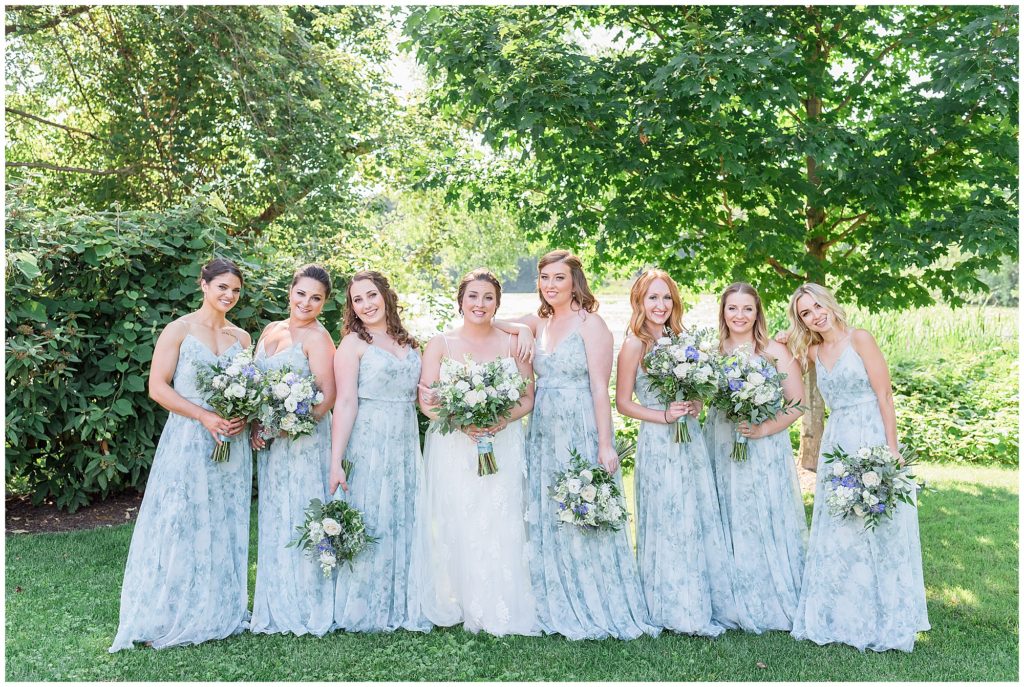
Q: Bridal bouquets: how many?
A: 8